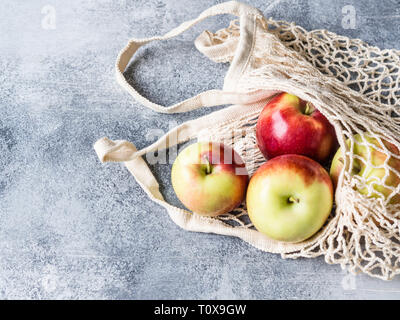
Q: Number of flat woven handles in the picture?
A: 2